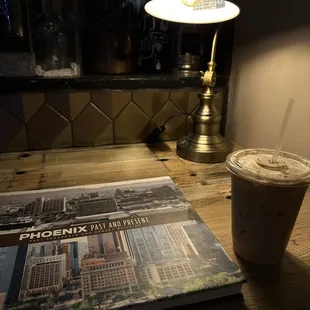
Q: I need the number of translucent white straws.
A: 1